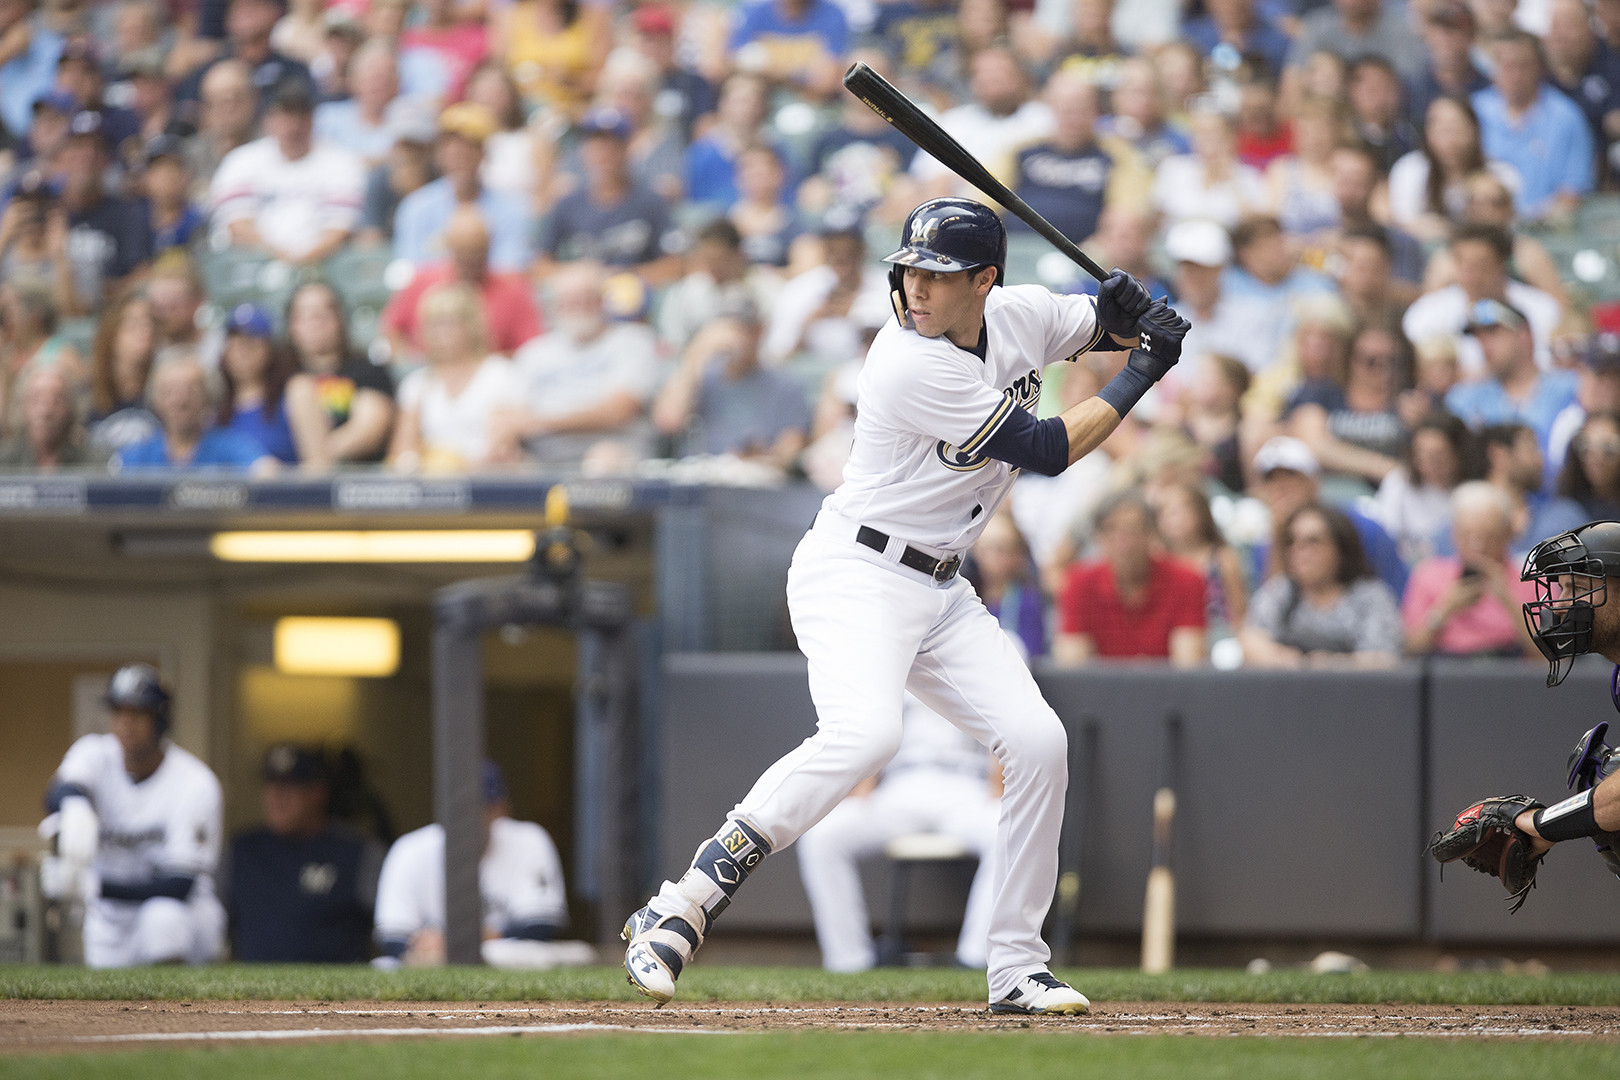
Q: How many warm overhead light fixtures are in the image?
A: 2